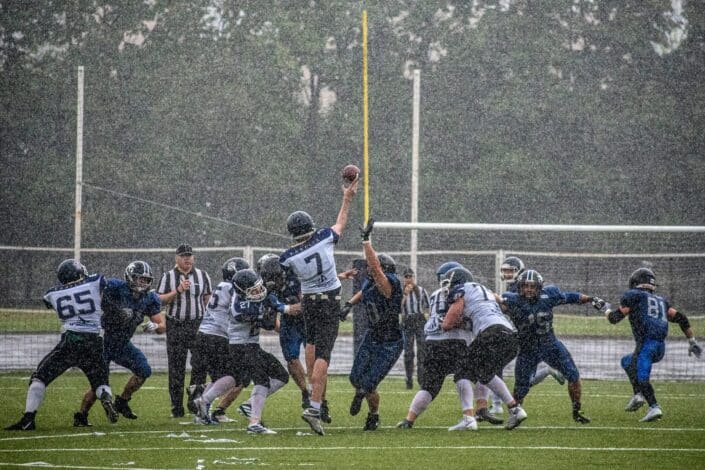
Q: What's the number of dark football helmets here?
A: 12